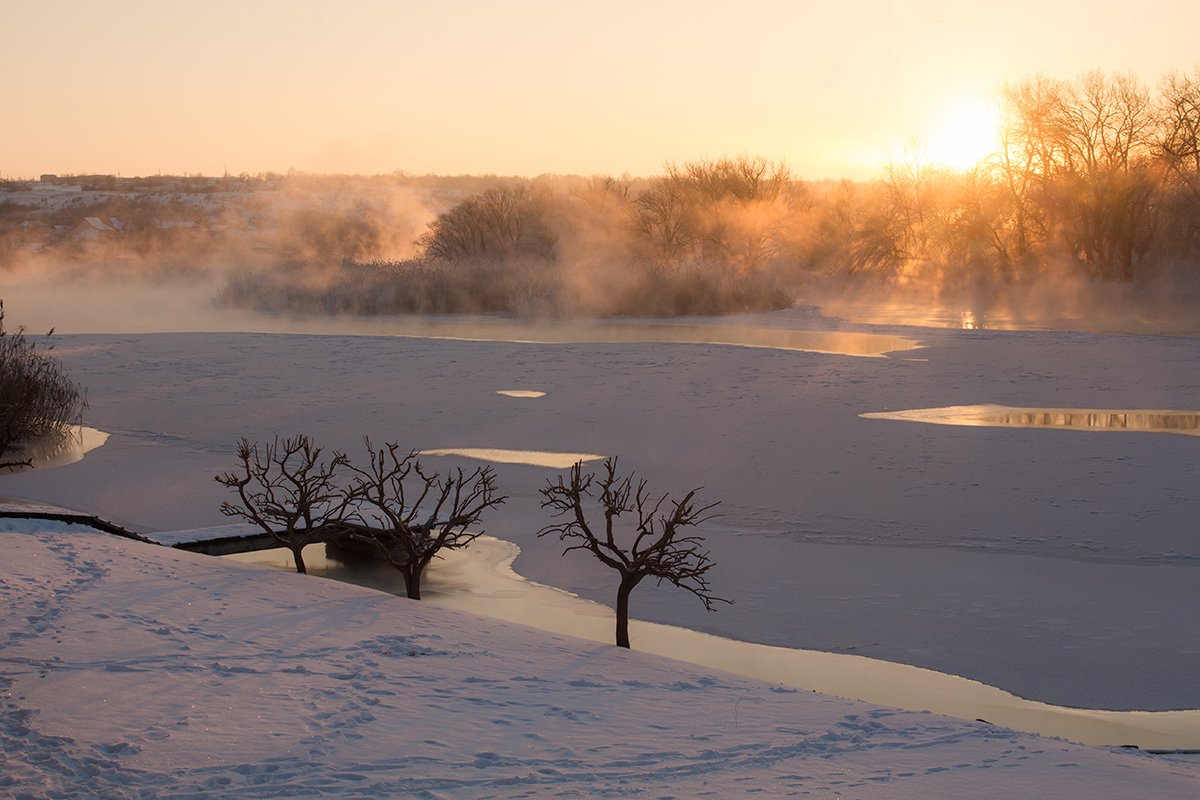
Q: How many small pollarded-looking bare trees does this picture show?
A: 3